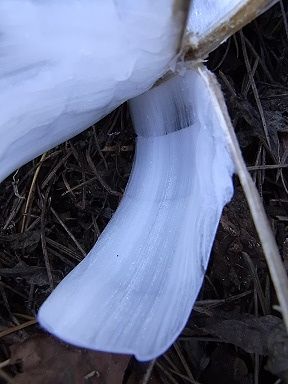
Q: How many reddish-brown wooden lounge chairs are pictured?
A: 0